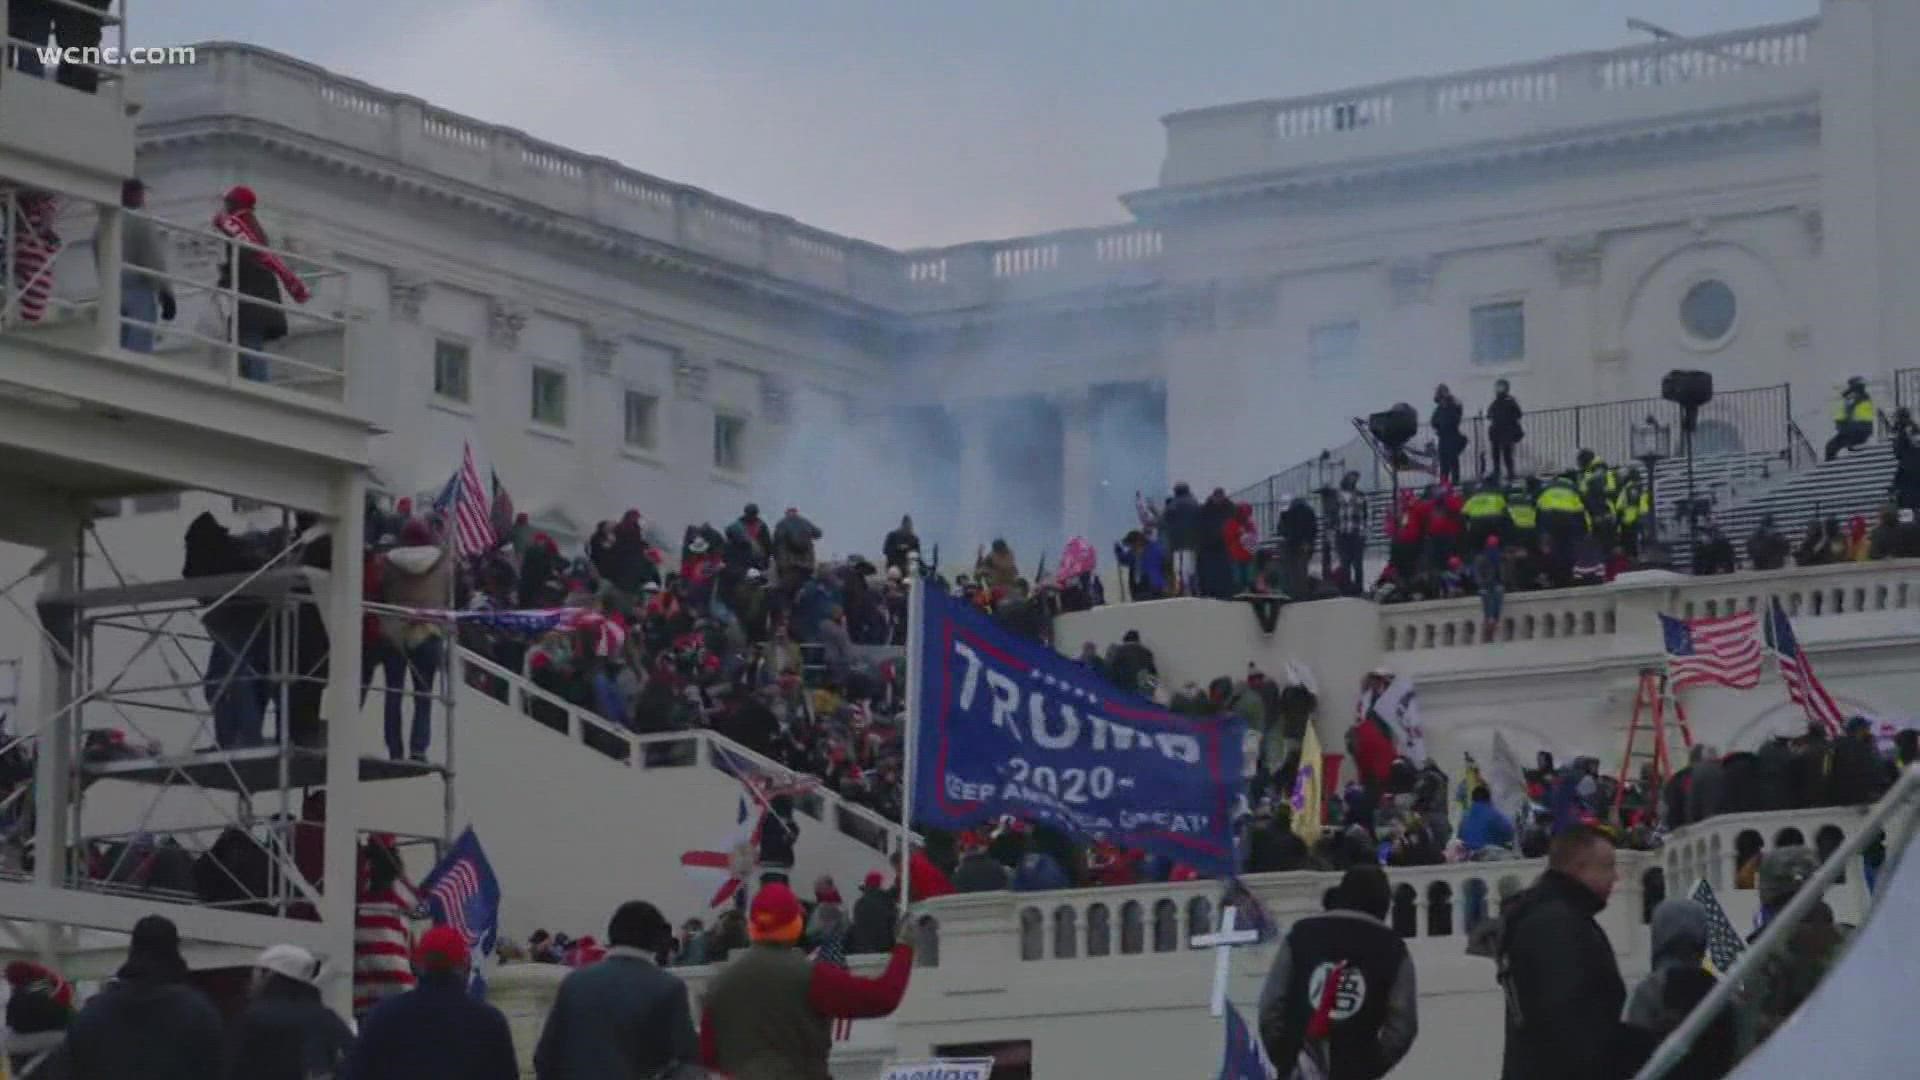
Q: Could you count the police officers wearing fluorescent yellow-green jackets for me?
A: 6